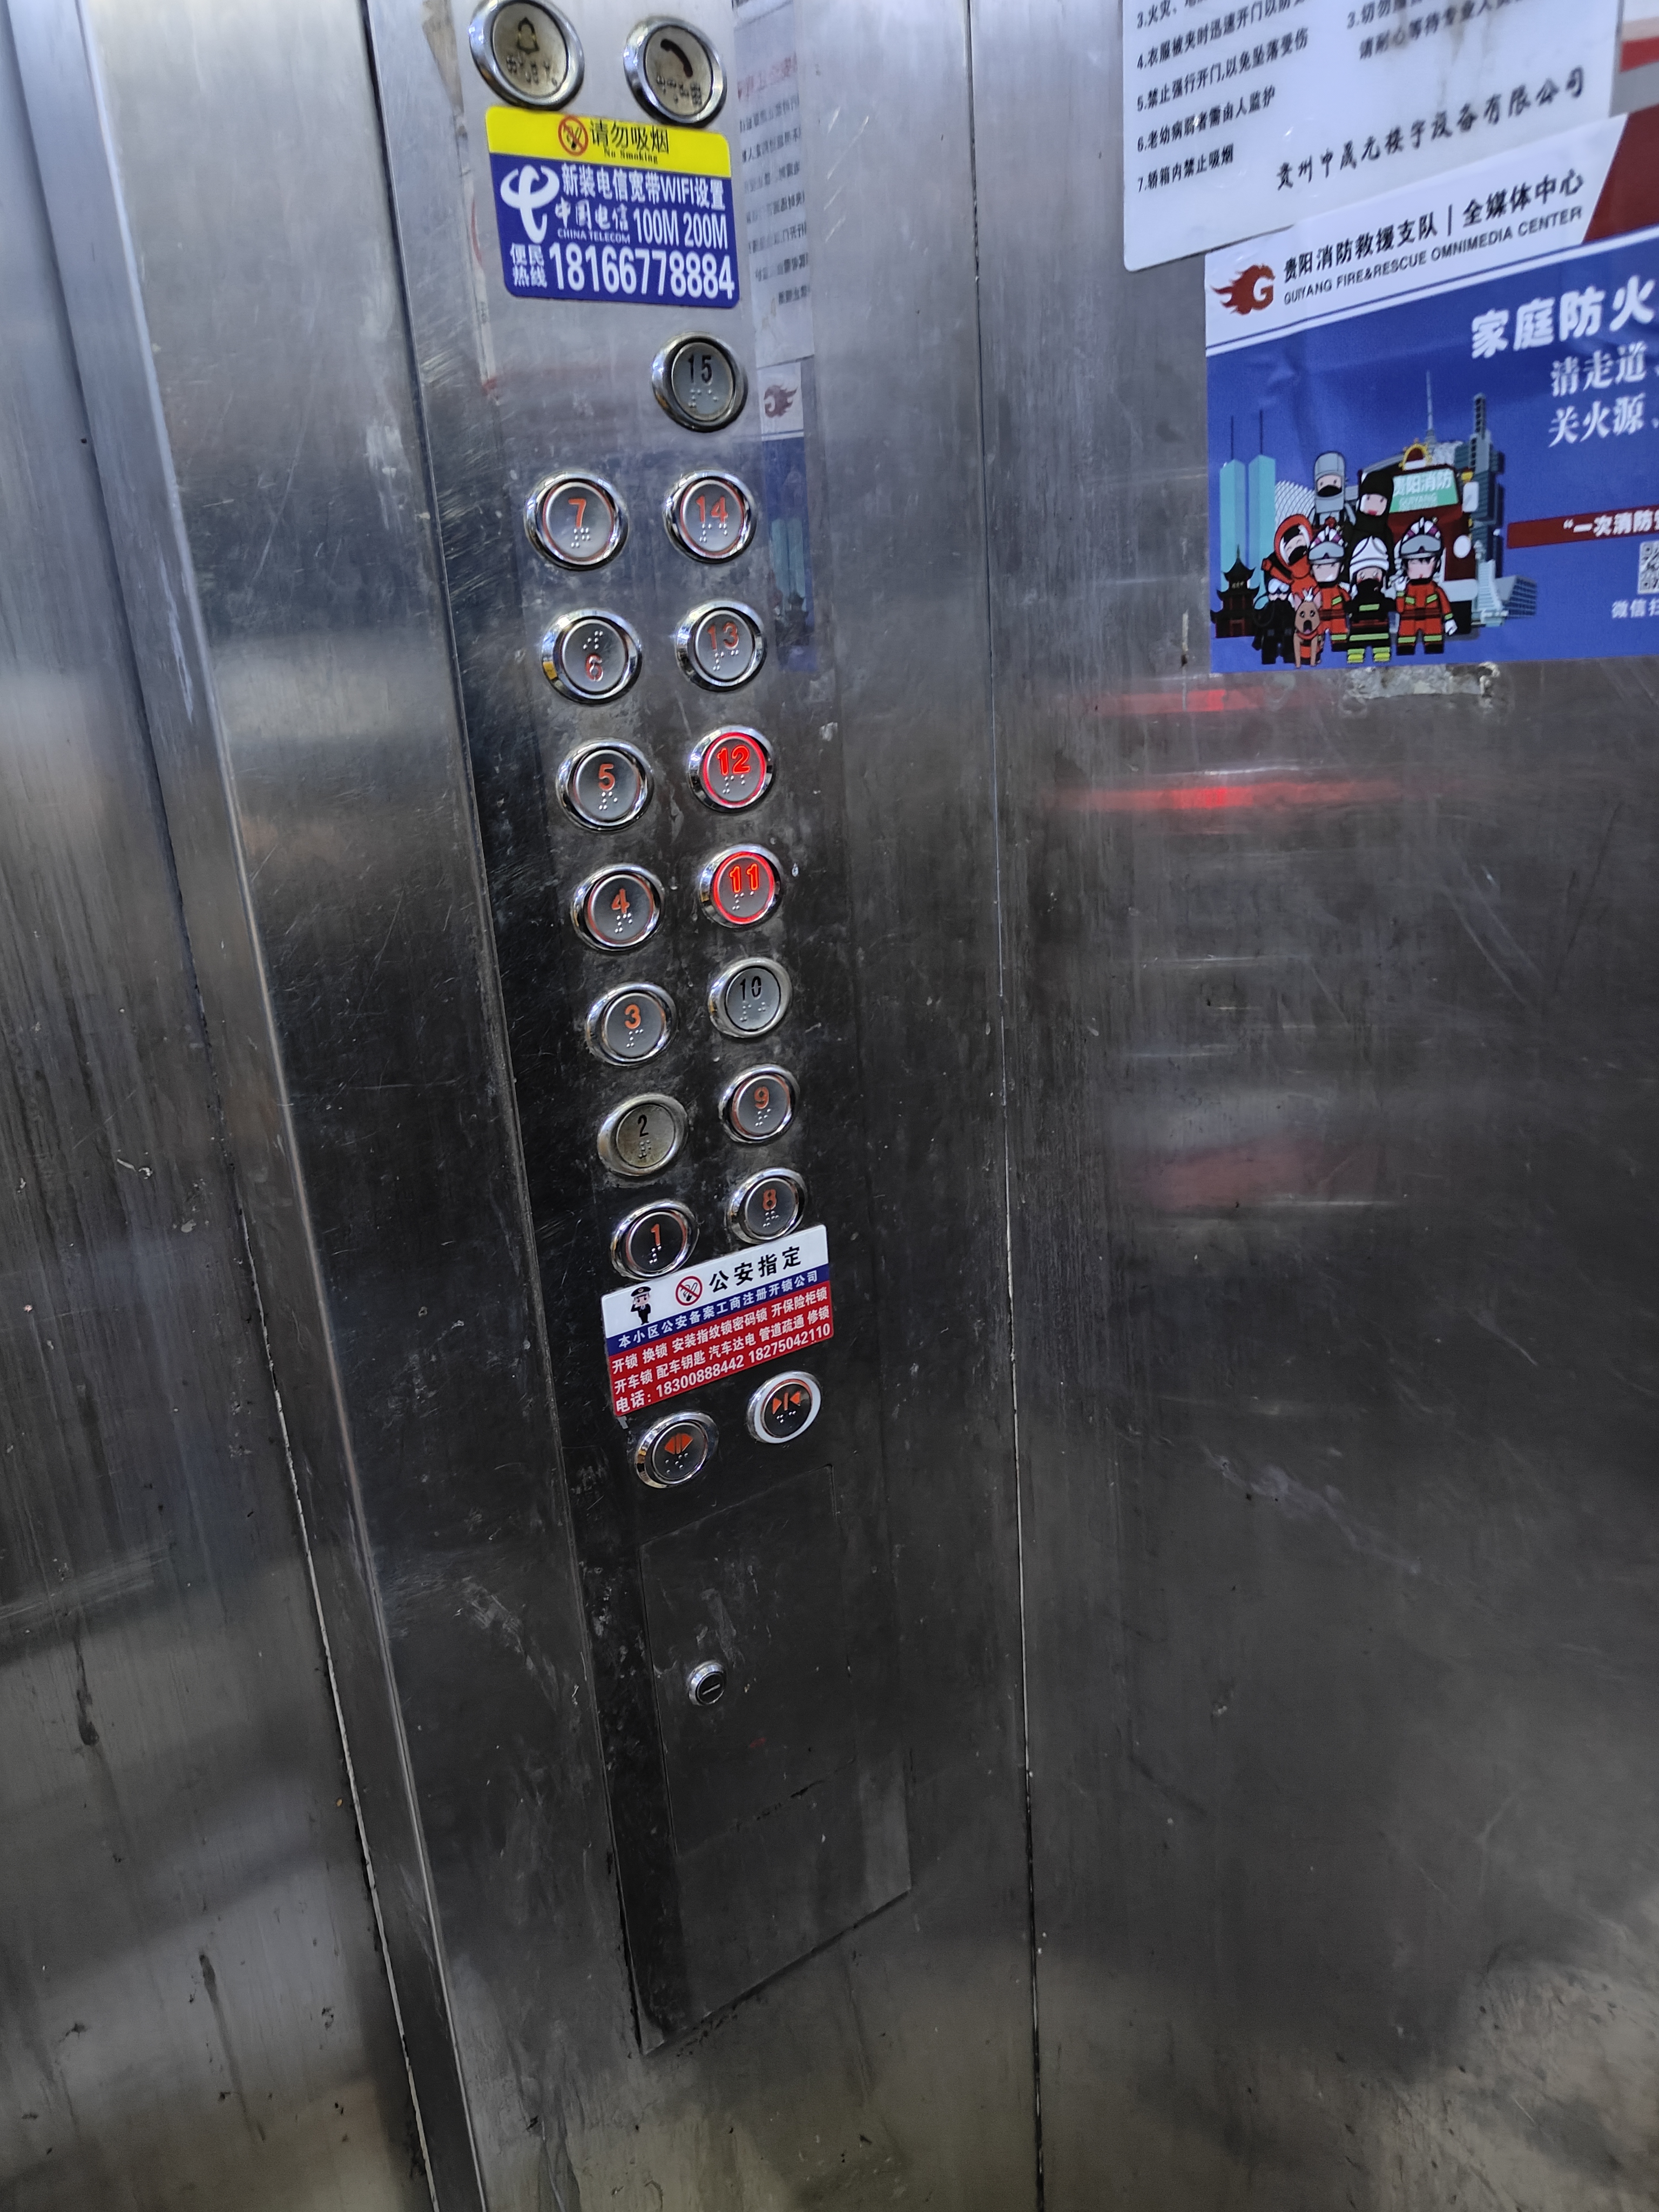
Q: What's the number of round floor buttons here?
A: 15